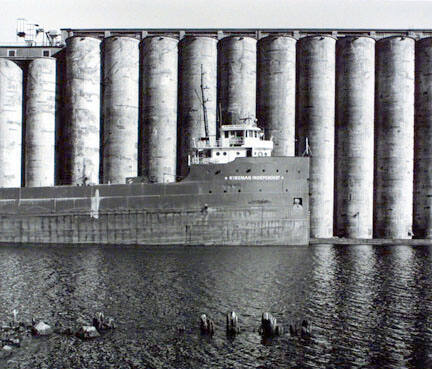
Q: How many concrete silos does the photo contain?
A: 12